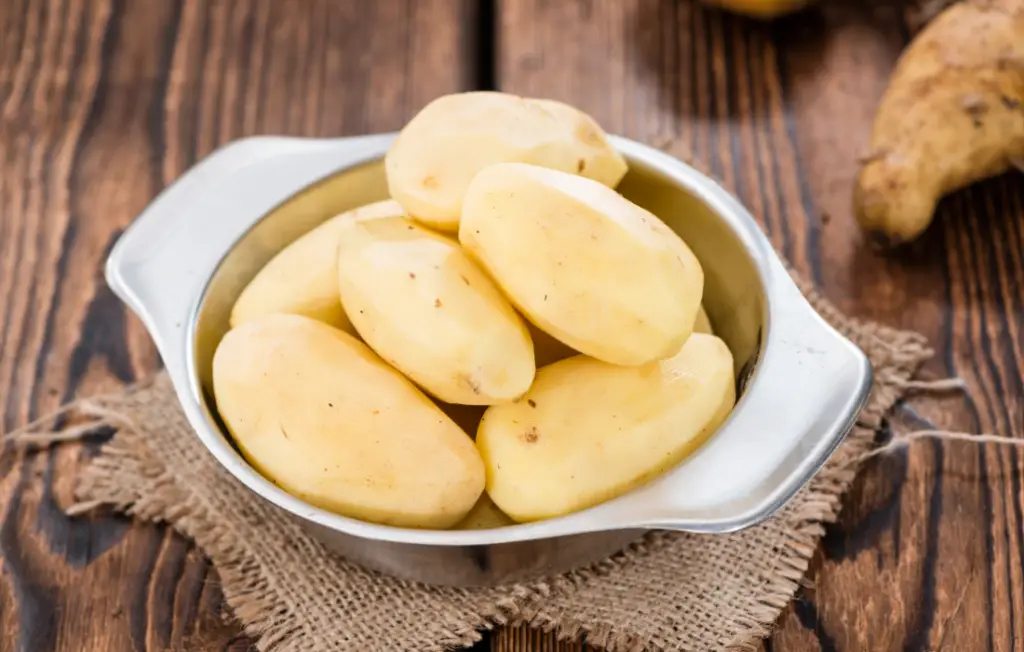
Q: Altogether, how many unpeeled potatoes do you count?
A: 2